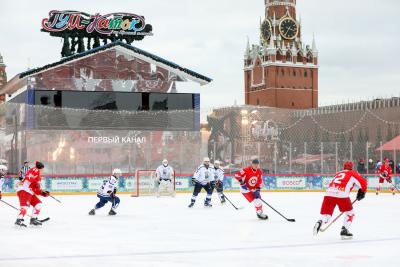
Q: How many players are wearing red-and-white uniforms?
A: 4